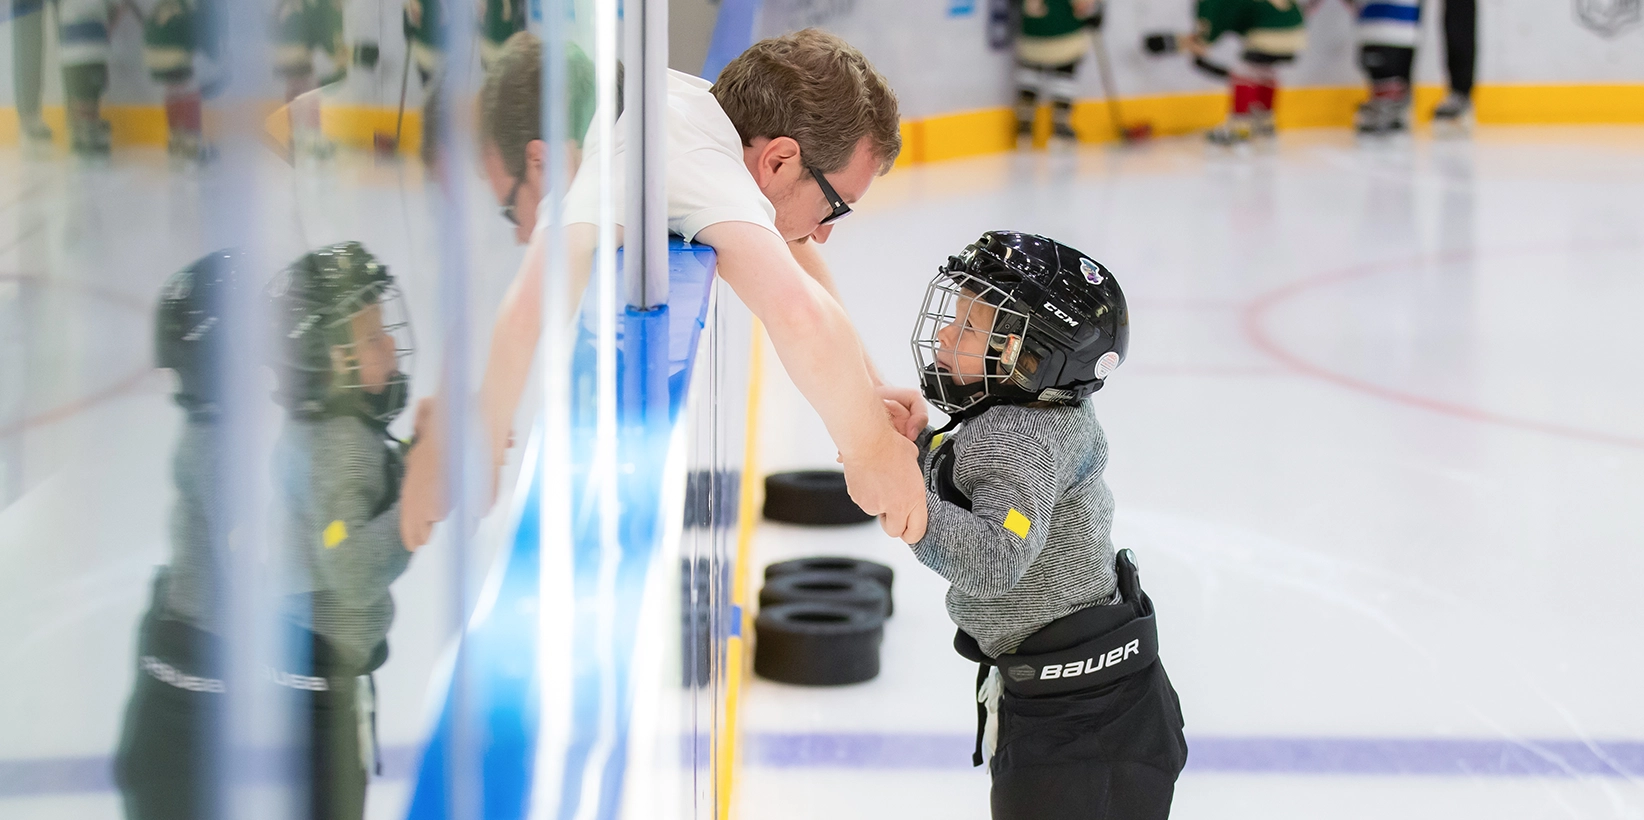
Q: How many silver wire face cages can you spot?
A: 1